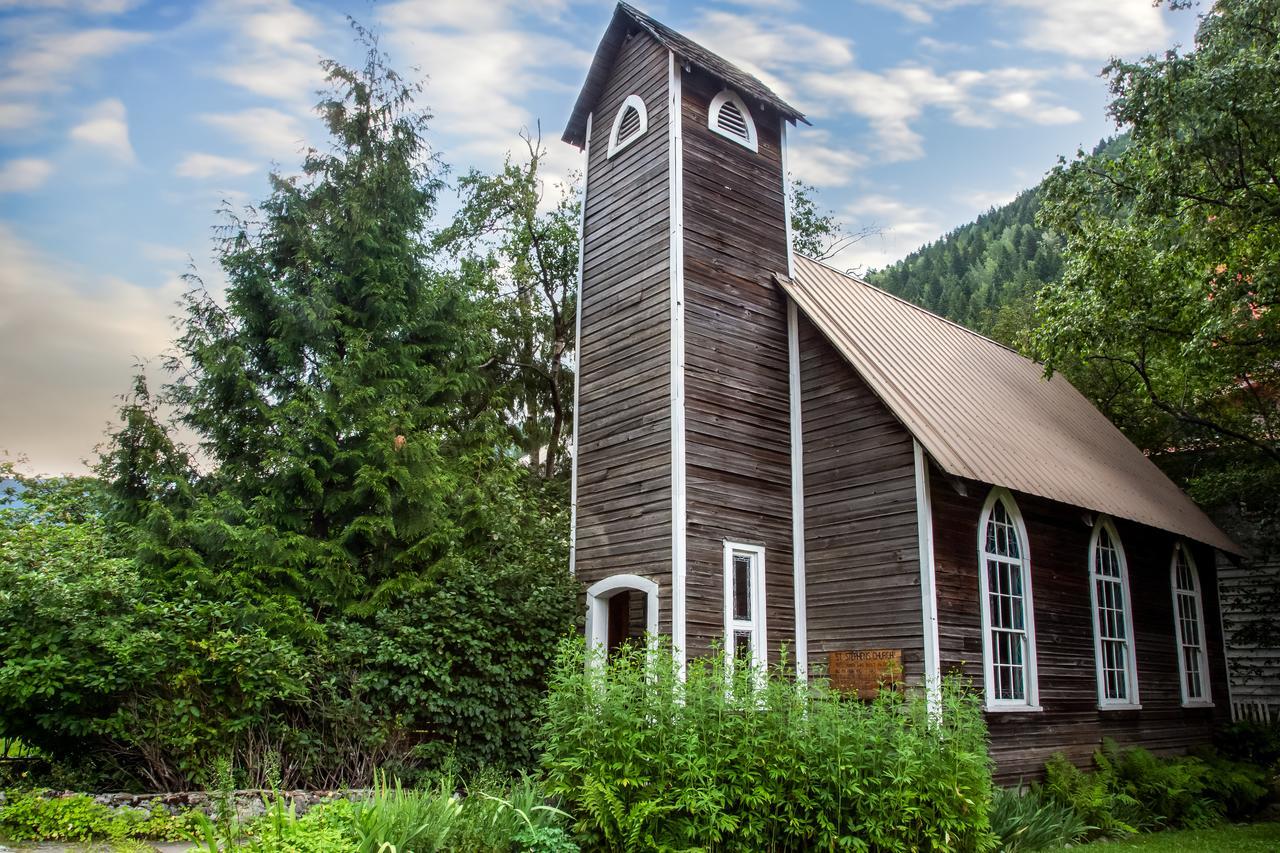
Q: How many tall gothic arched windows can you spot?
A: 3